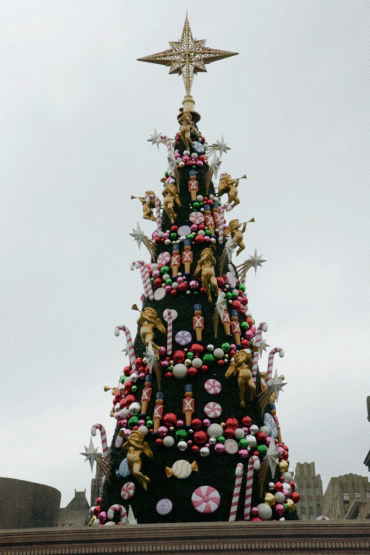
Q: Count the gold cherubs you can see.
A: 9